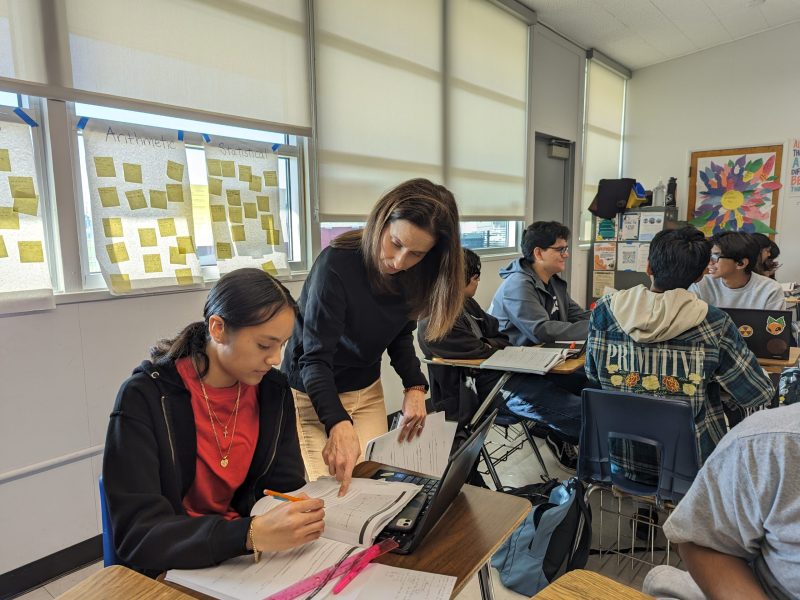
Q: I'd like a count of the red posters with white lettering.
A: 0